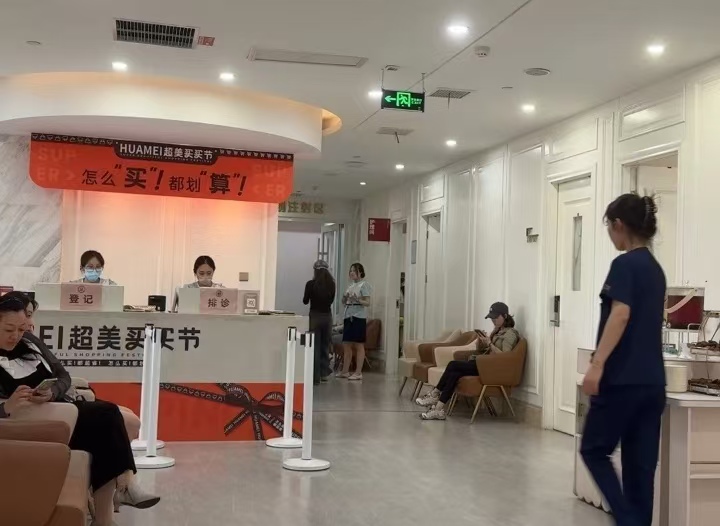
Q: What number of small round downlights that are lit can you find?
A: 9